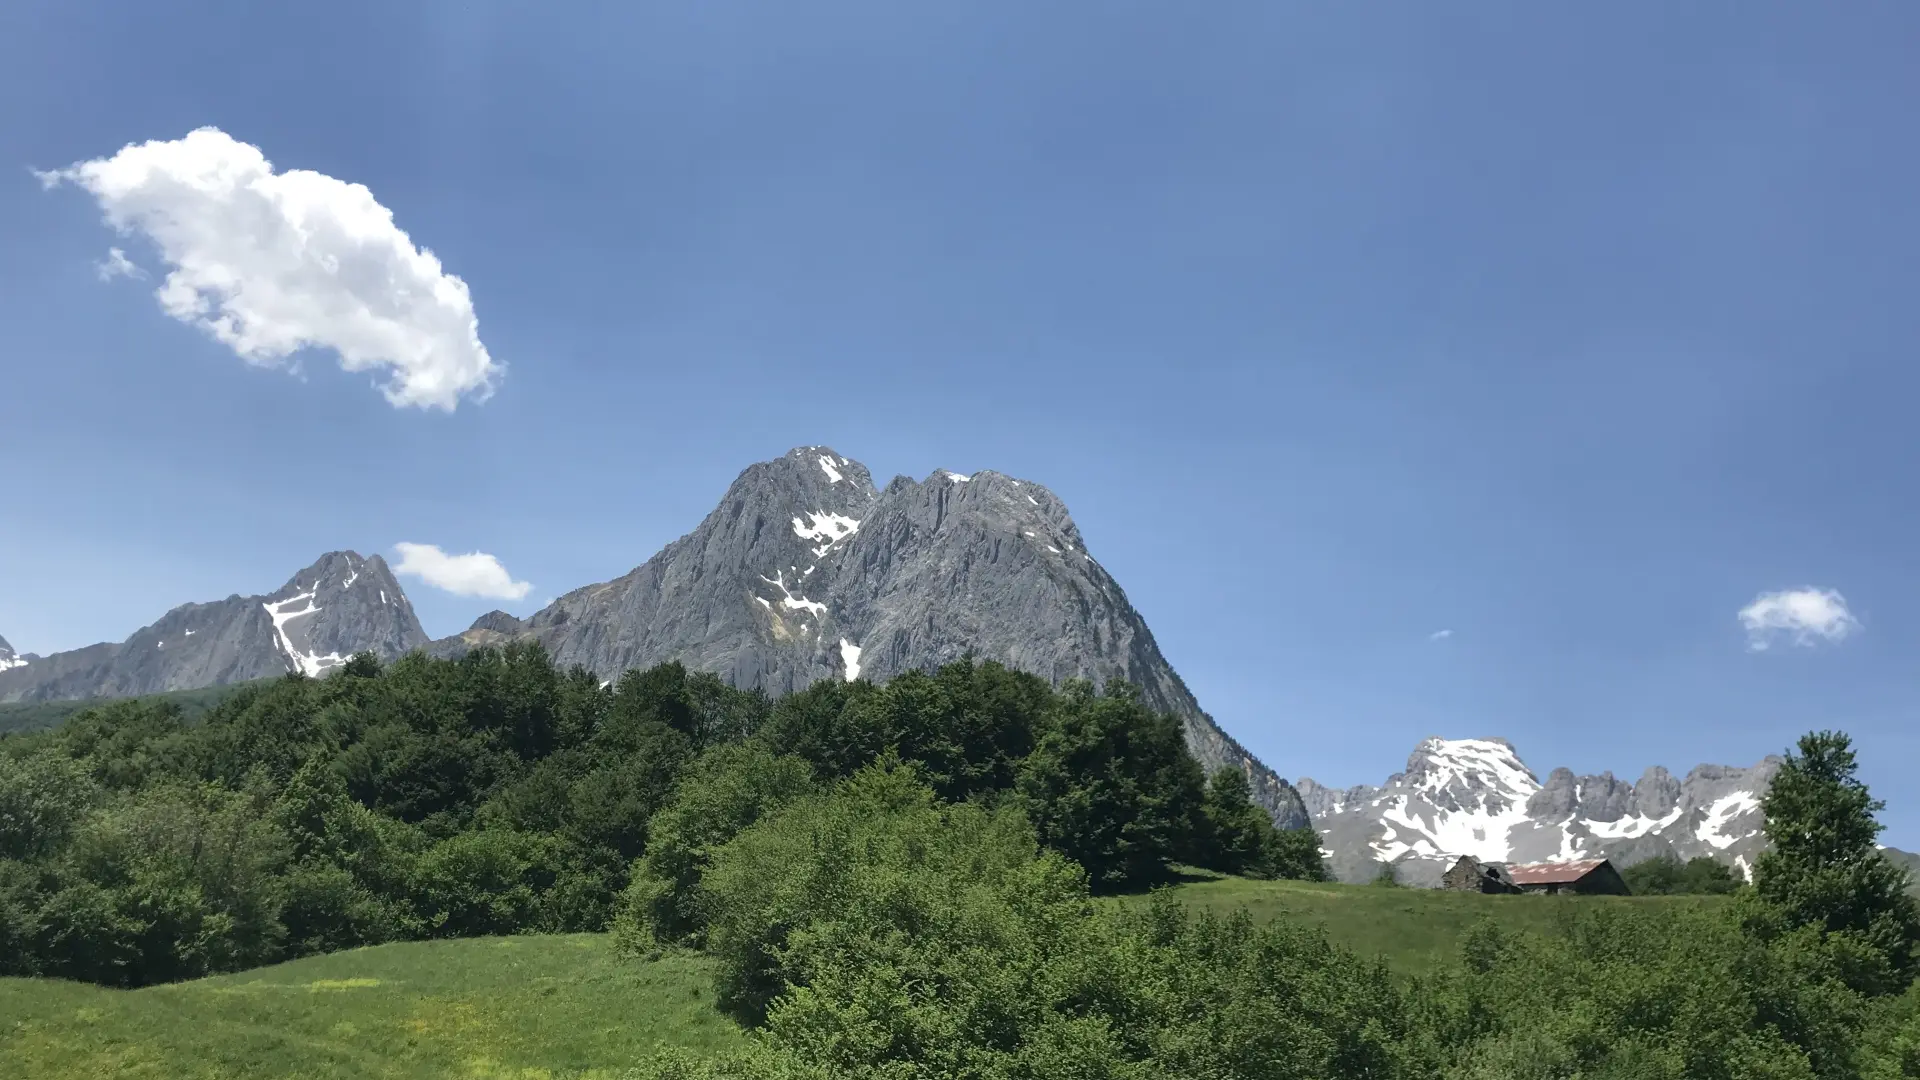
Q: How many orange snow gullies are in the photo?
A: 0